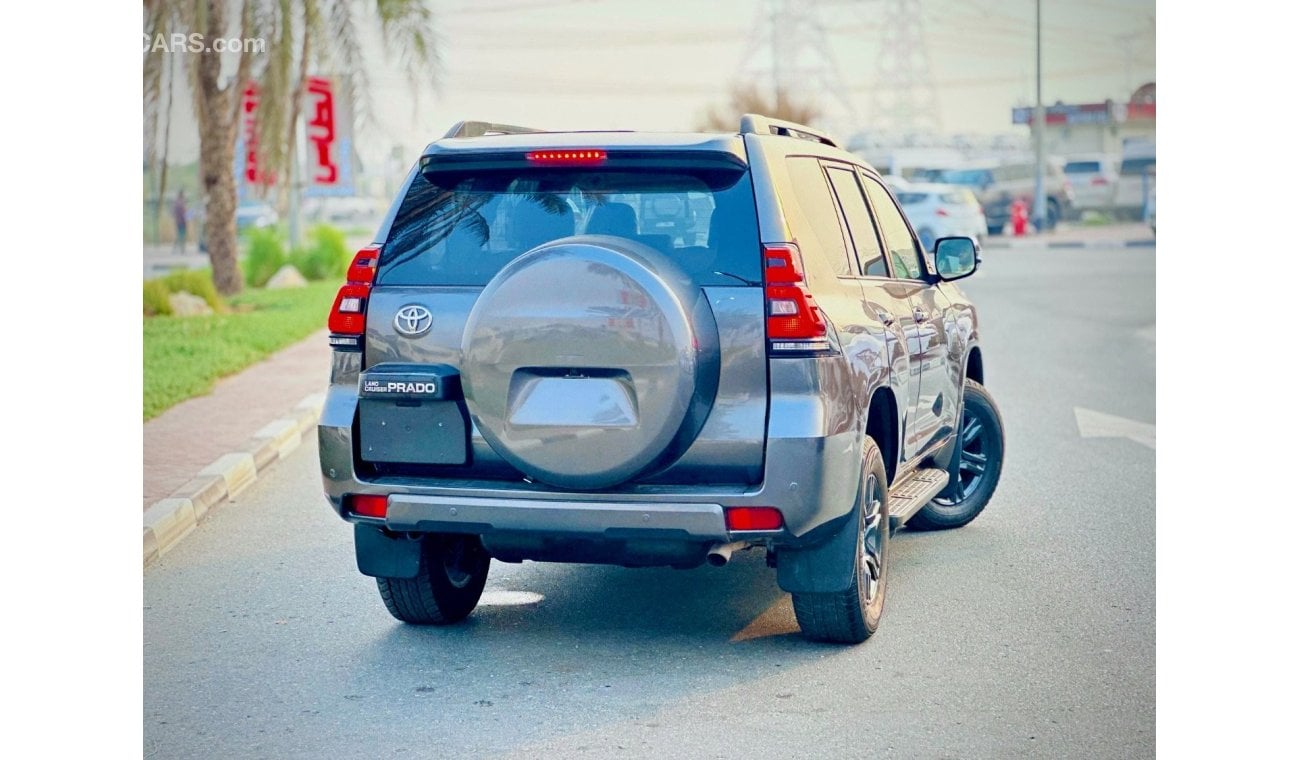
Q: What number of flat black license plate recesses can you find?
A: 1